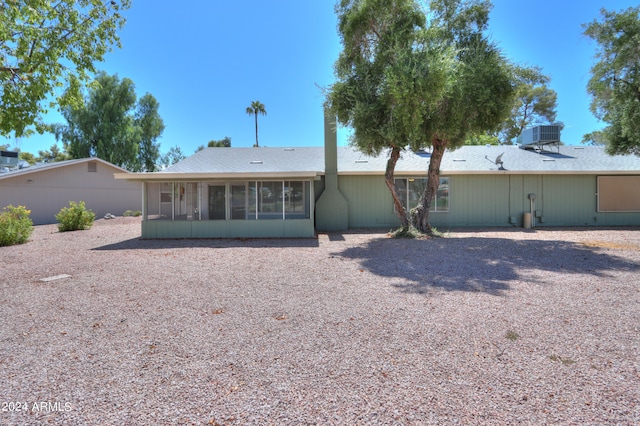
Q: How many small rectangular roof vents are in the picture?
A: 6